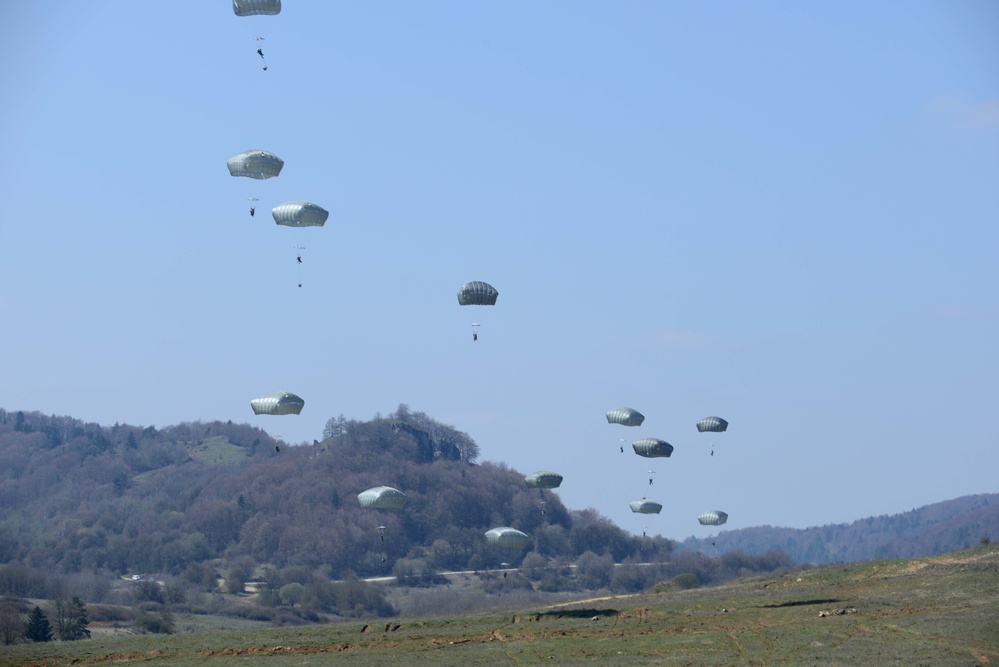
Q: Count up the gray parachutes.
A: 13